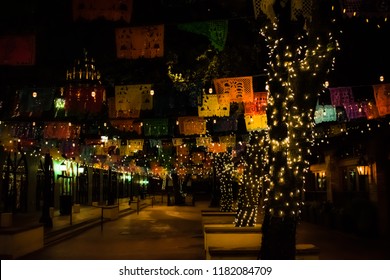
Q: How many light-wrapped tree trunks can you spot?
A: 3